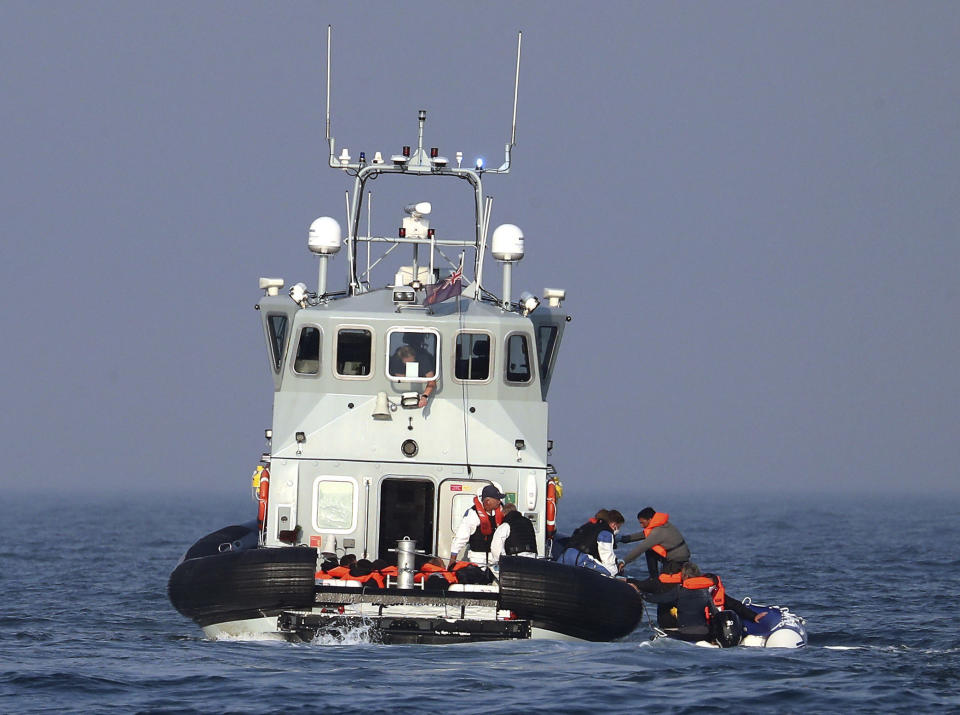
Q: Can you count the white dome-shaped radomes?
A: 2